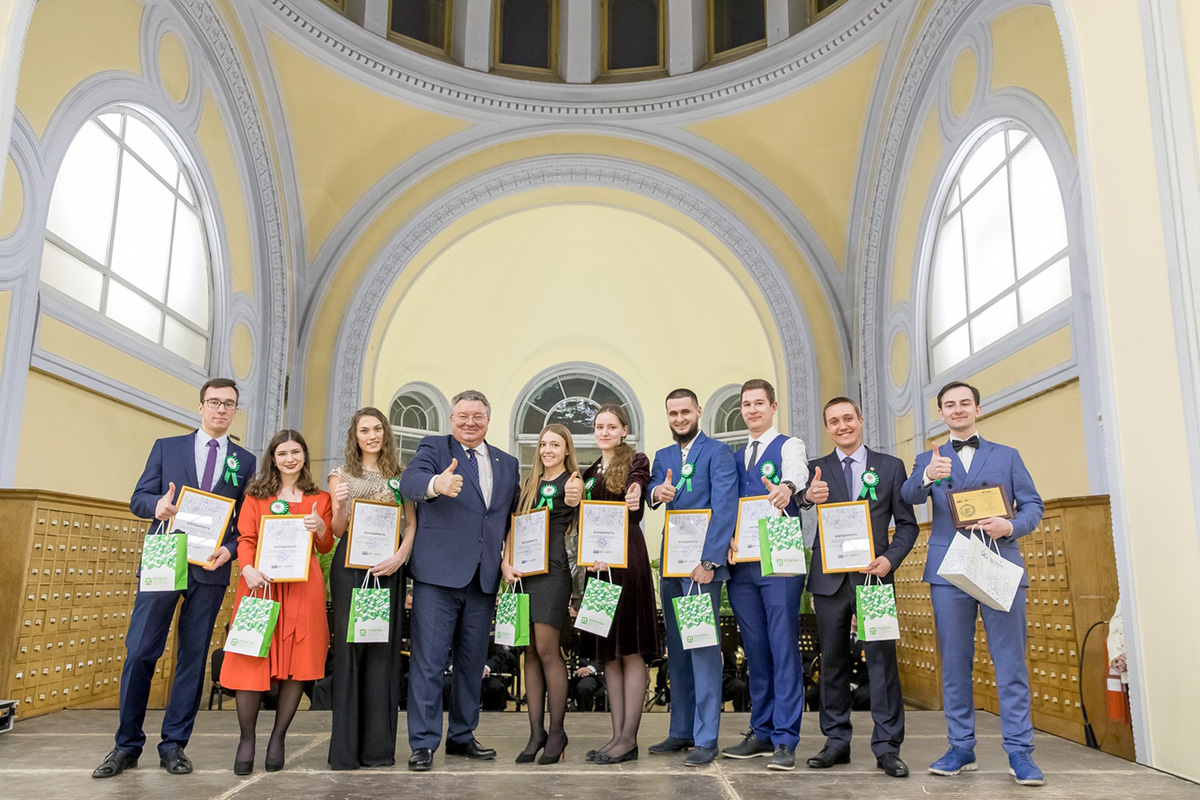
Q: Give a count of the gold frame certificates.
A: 8